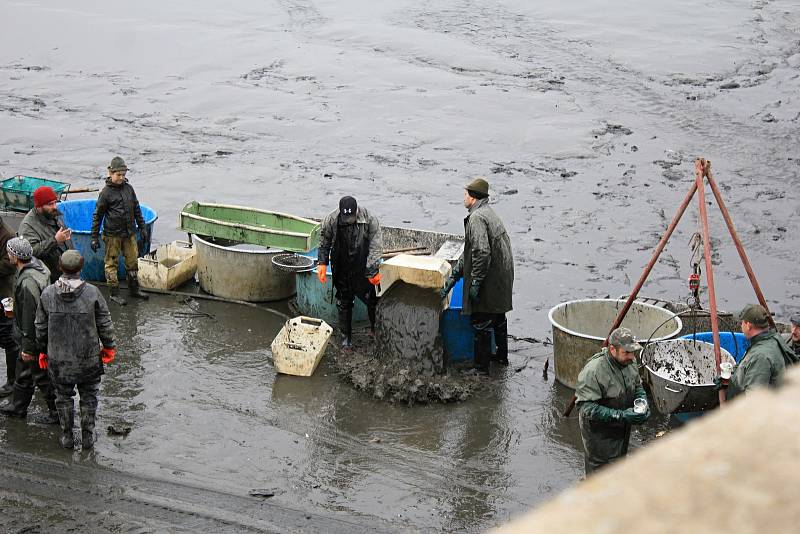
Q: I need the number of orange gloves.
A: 4